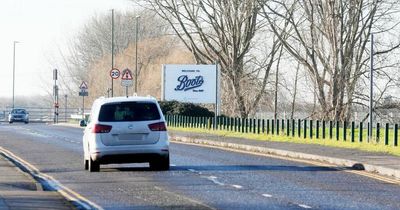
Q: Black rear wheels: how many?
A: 2